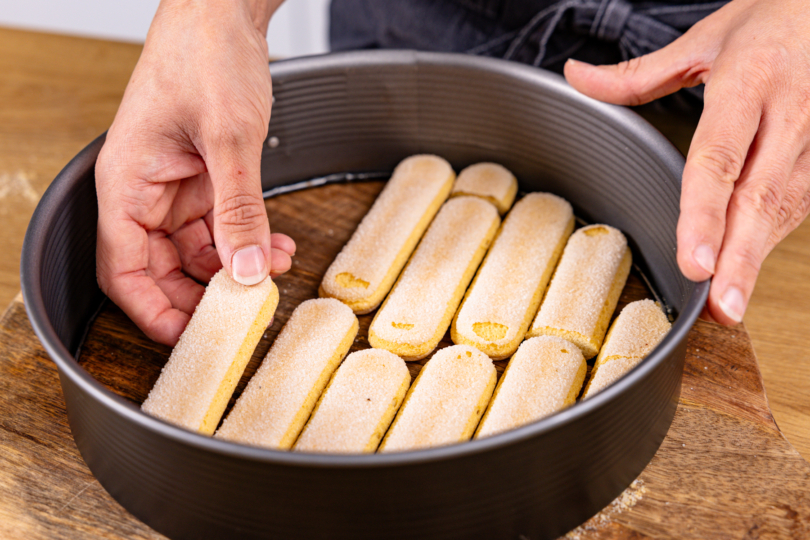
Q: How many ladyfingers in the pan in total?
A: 11